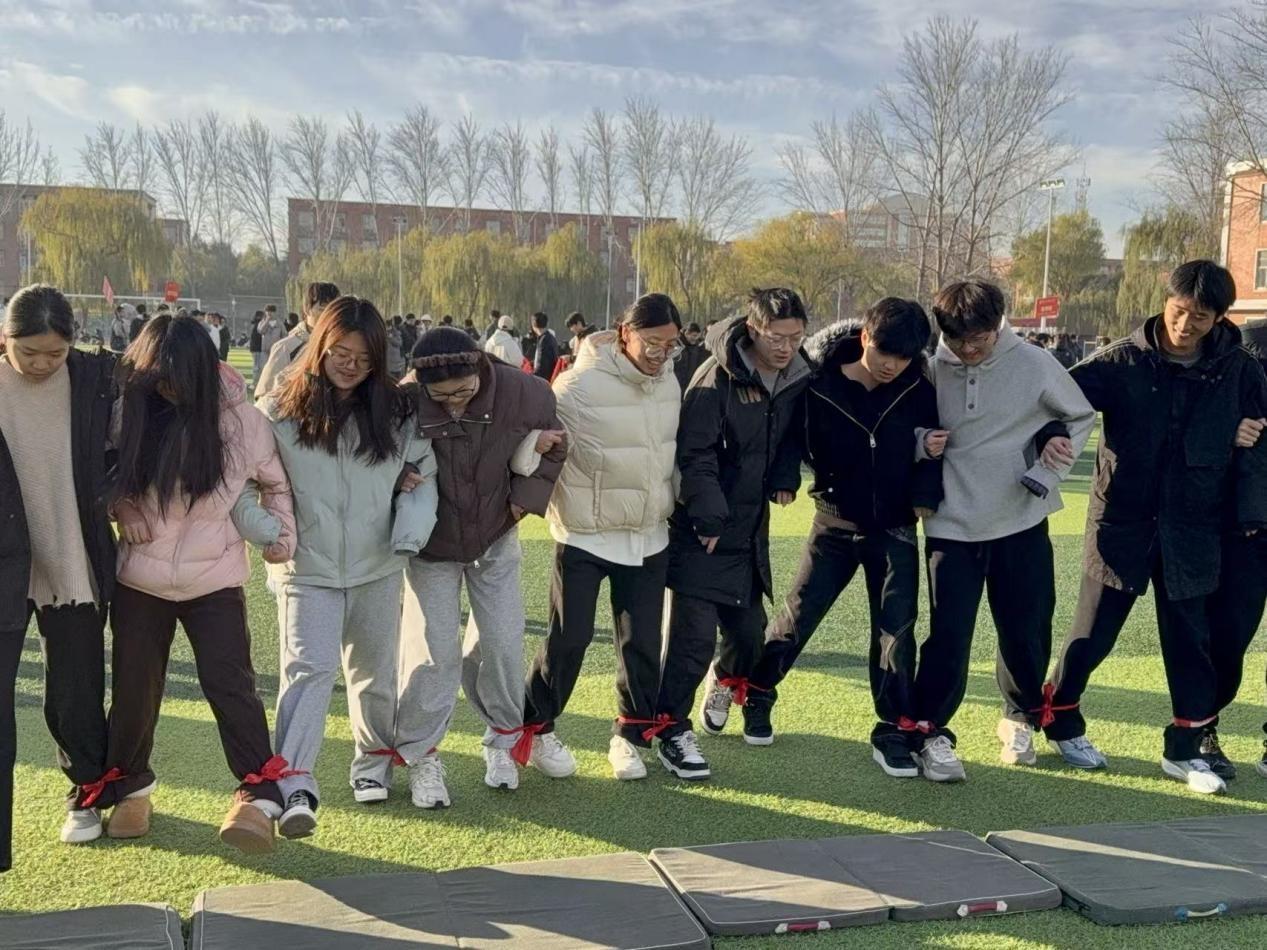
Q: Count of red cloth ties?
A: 9